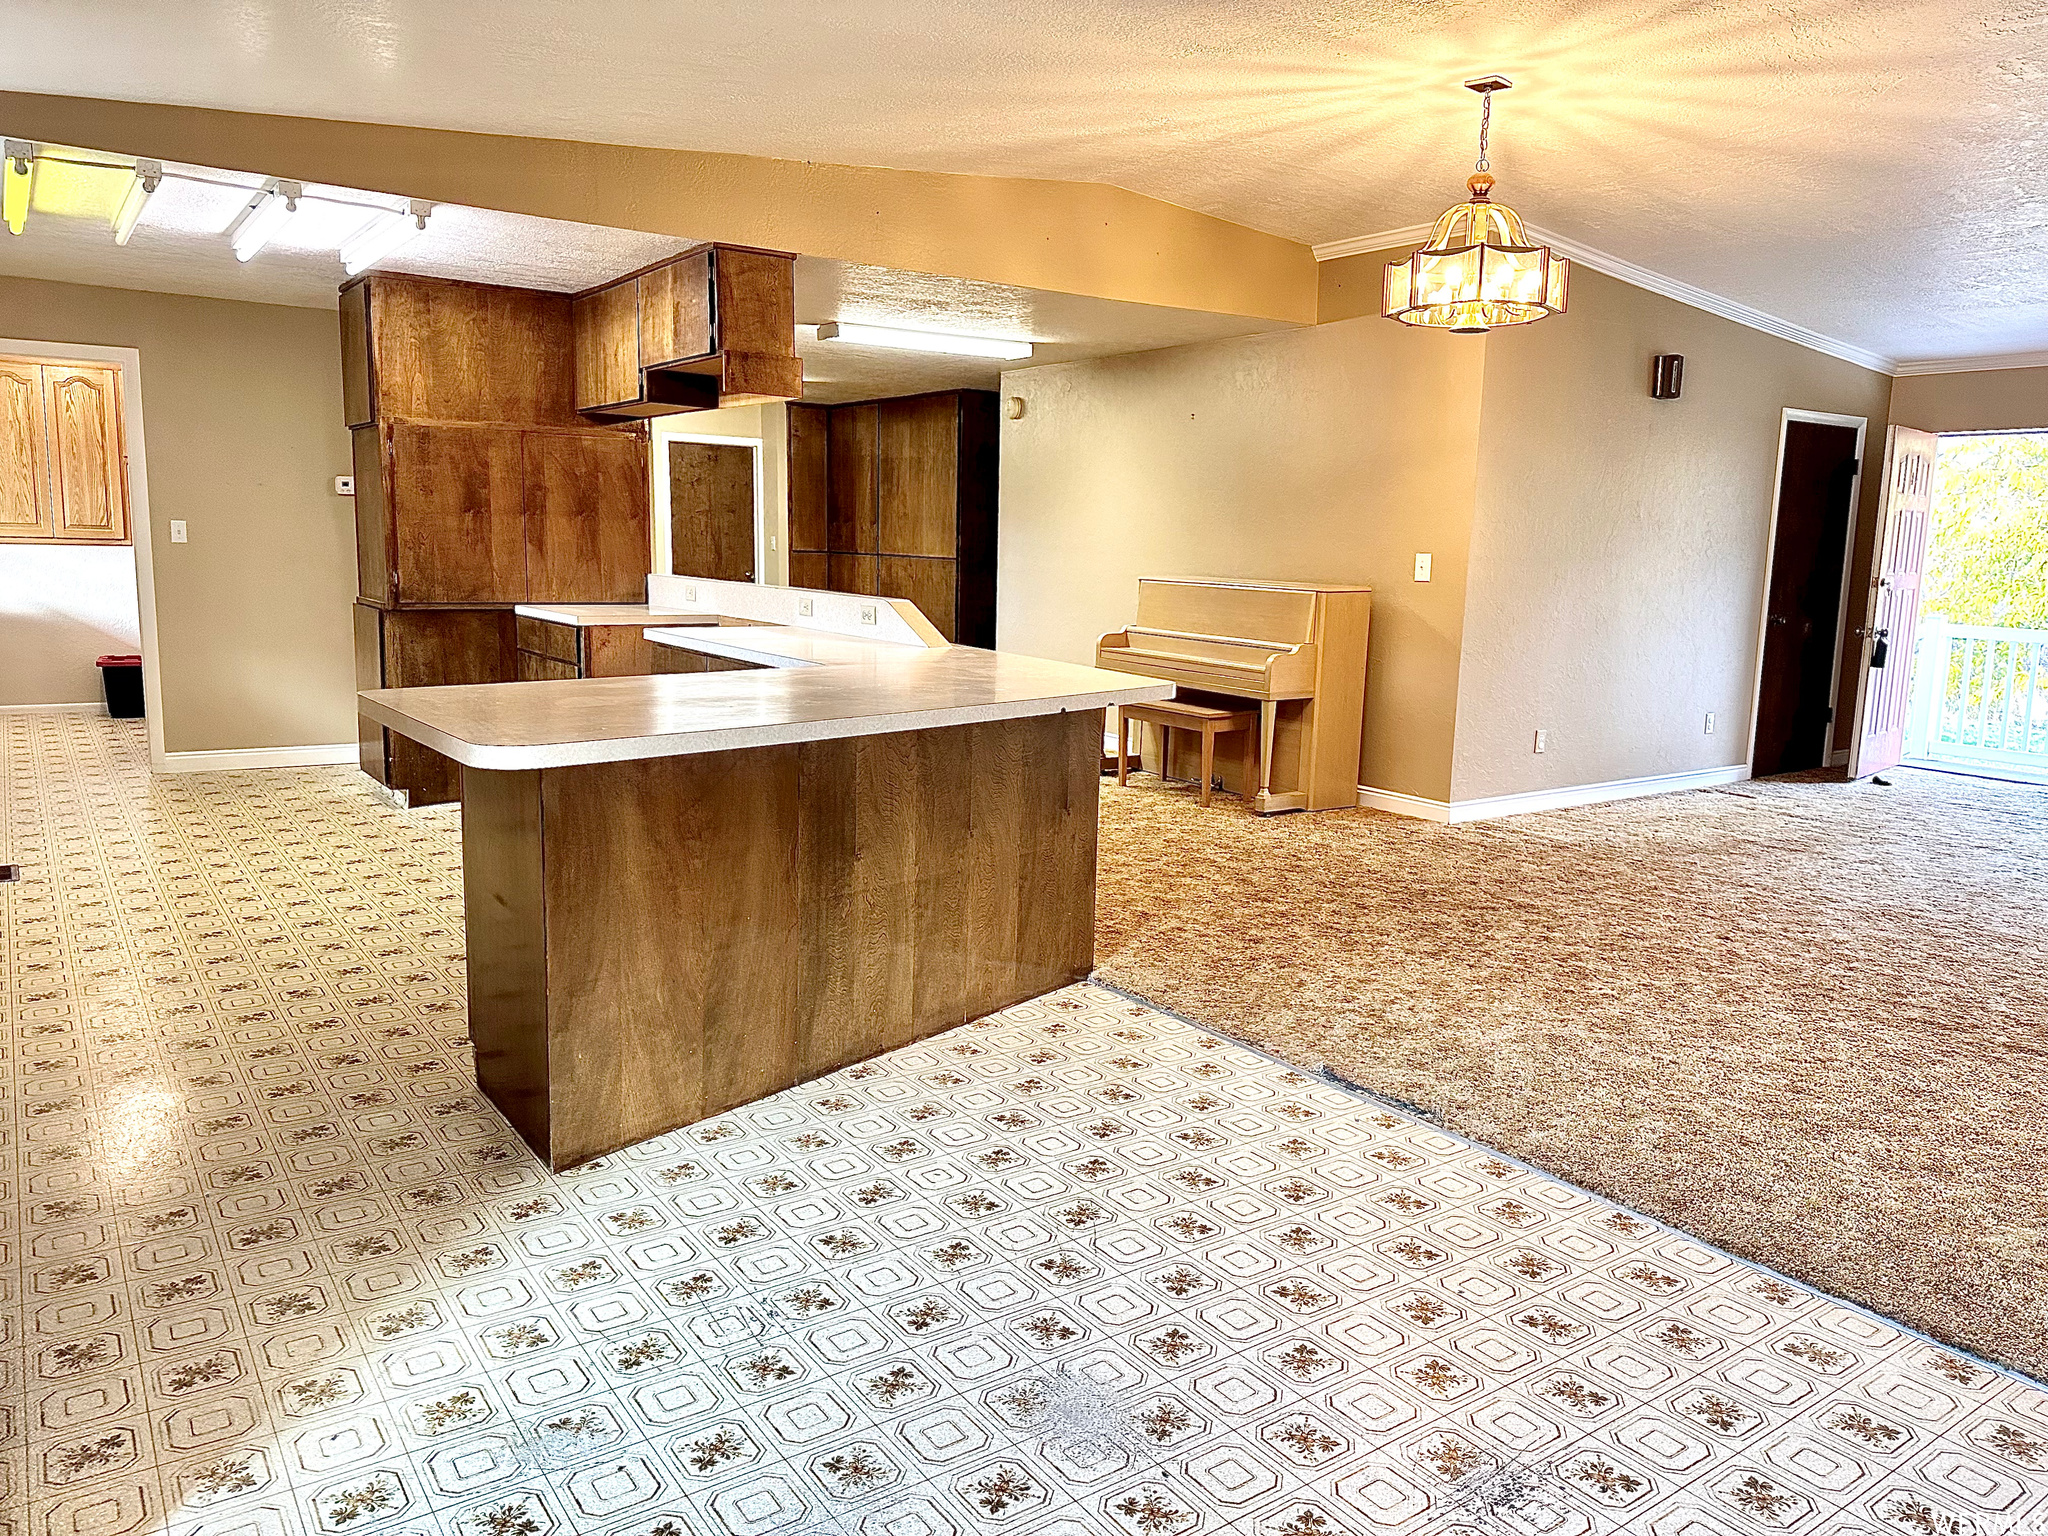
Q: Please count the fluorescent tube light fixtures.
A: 5